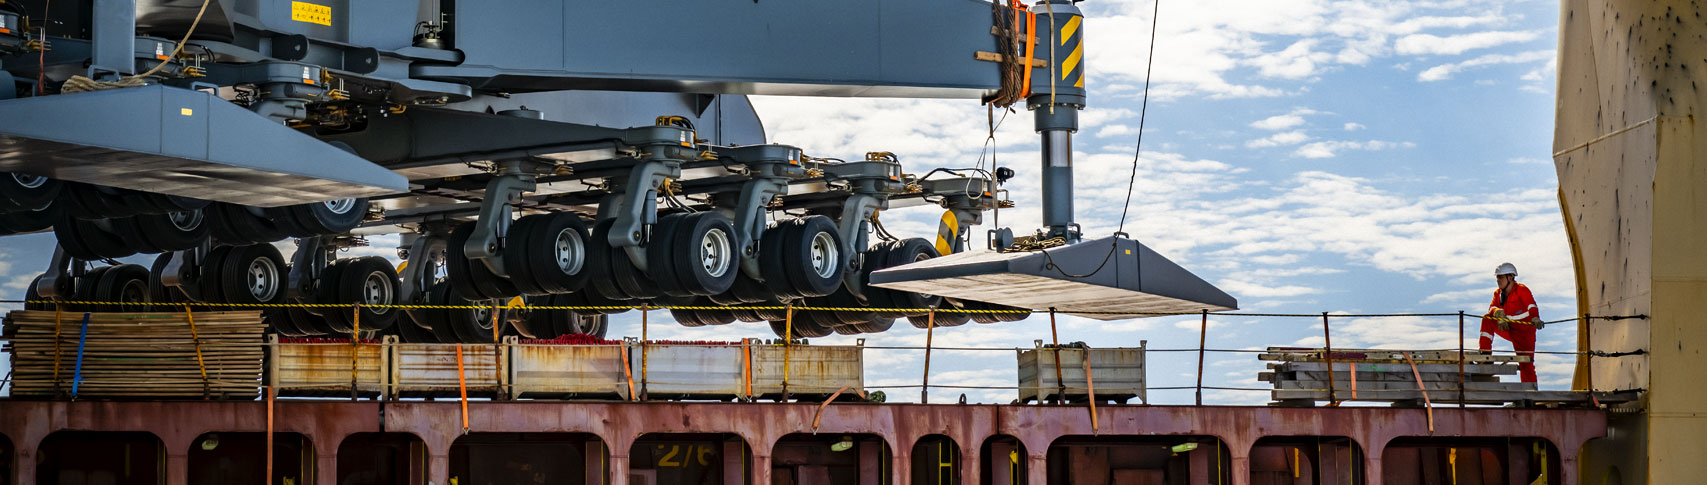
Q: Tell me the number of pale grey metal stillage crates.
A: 6